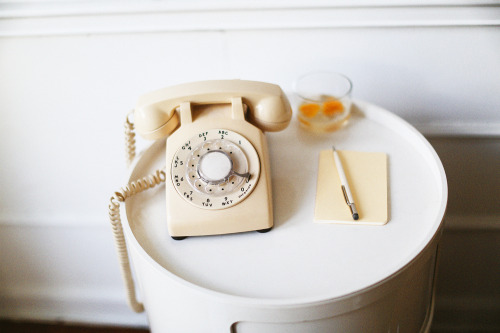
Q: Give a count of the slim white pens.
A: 1